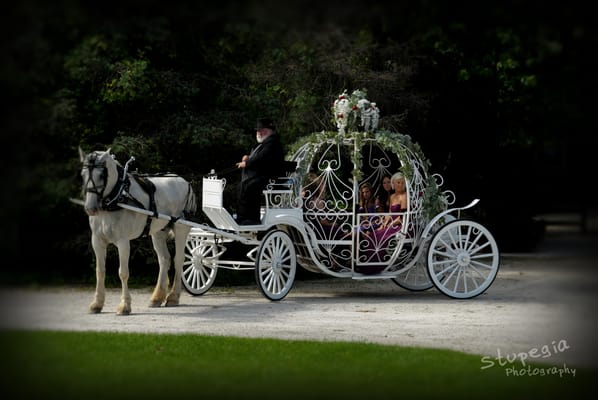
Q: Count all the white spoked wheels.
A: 4